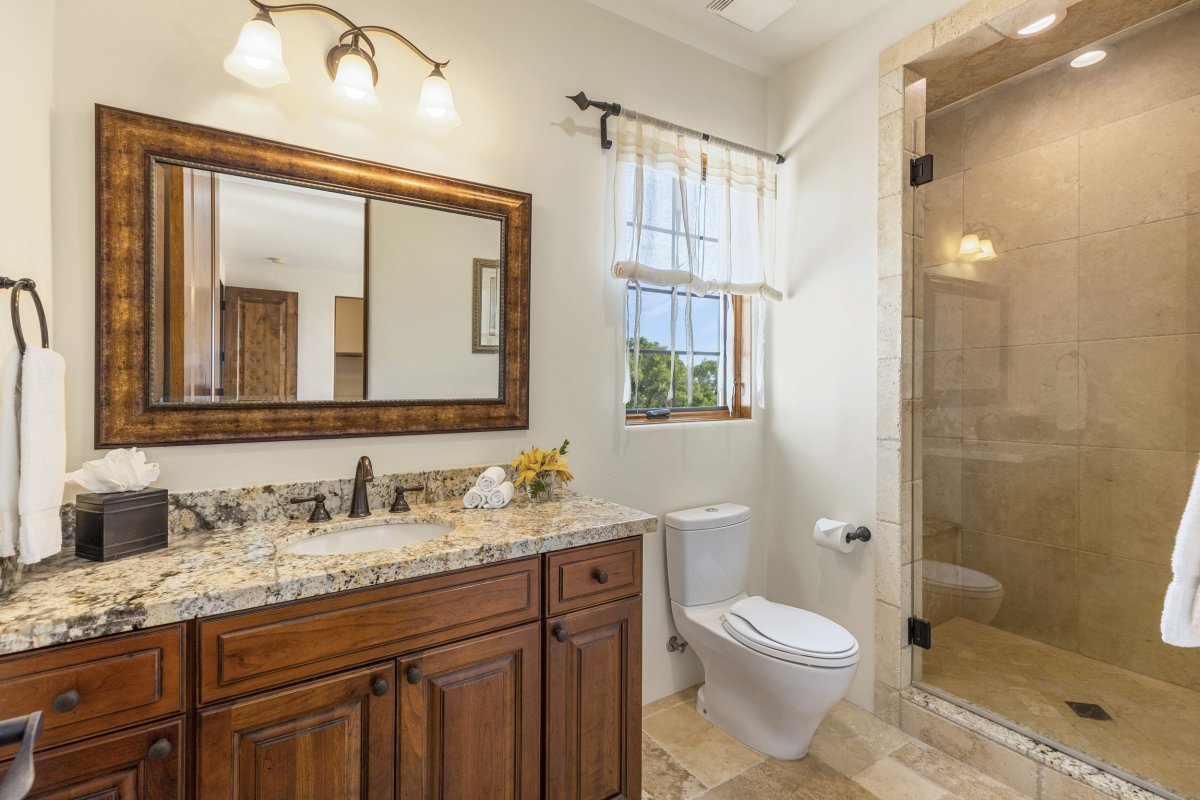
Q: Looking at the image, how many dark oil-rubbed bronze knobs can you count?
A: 6